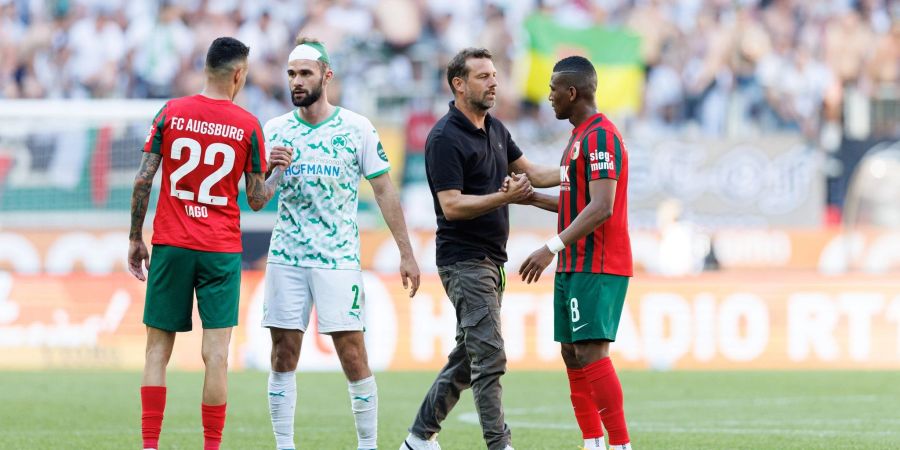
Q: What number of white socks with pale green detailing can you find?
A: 2